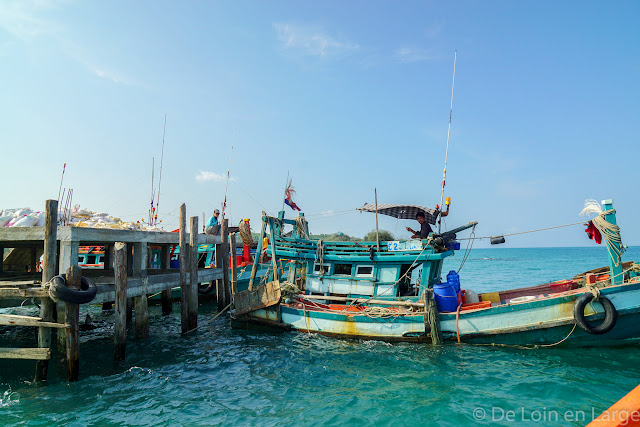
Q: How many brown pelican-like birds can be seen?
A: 0